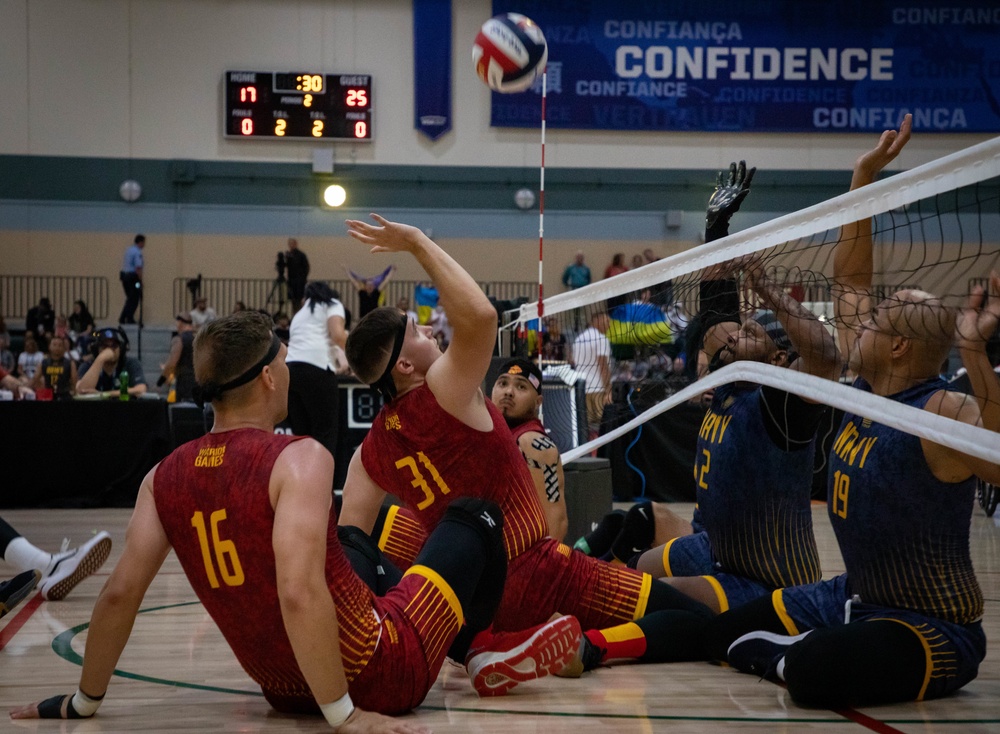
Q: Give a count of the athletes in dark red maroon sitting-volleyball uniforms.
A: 3